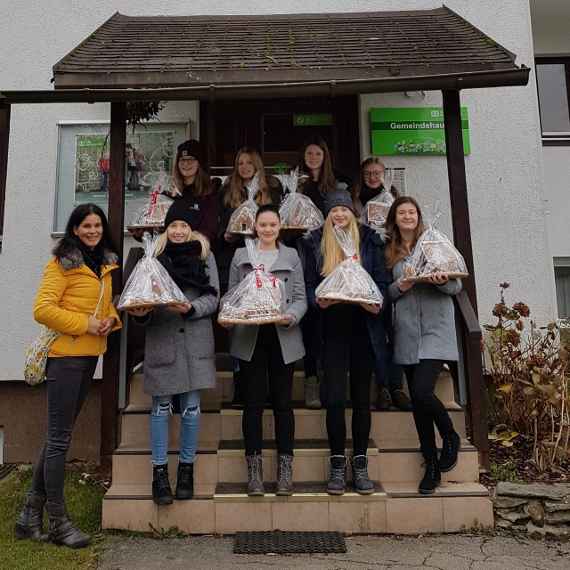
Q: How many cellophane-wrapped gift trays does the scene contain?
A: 8